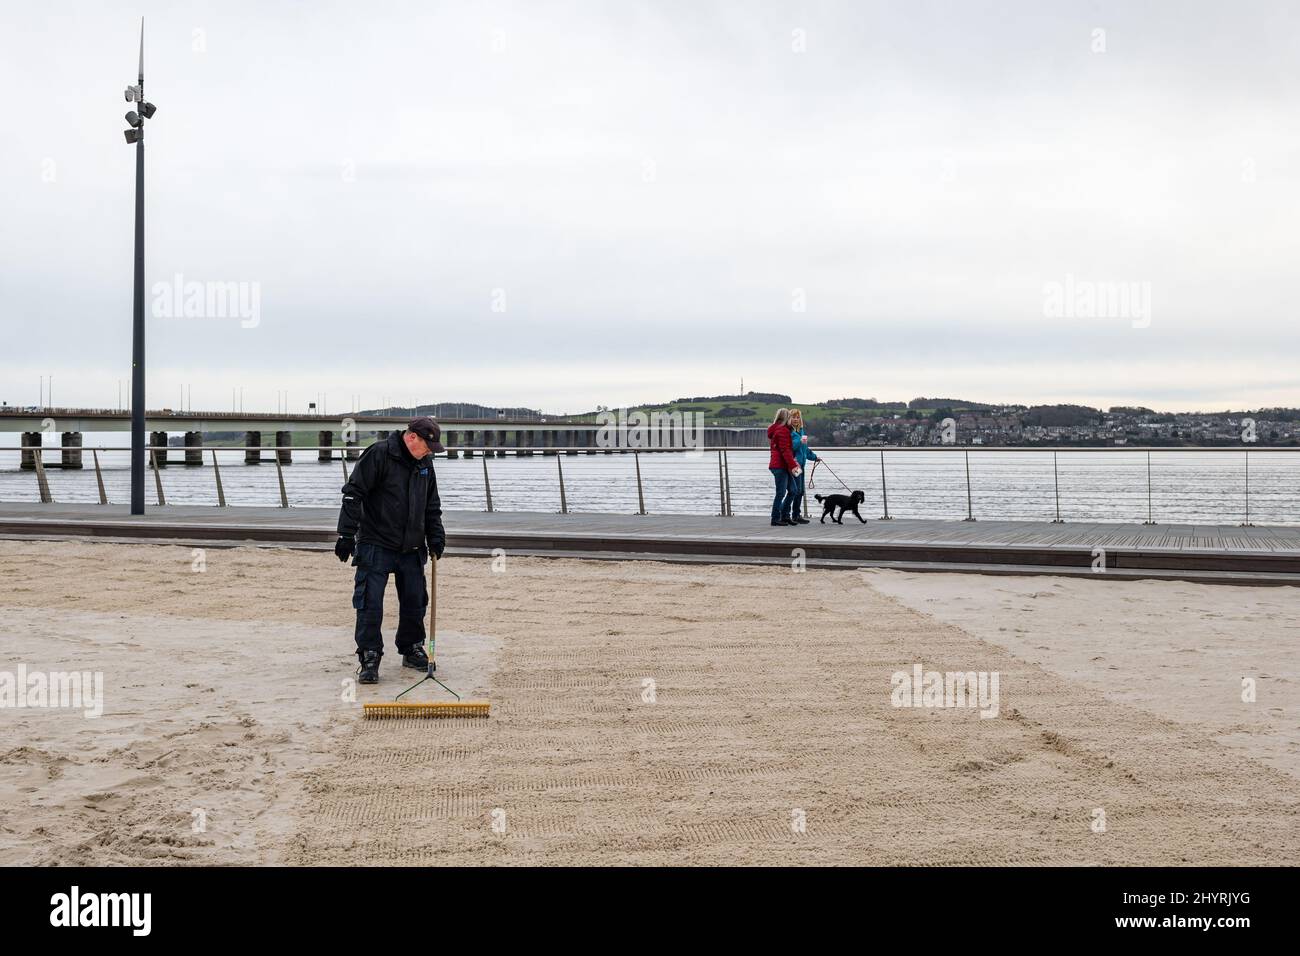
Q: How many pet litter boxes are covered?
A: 0